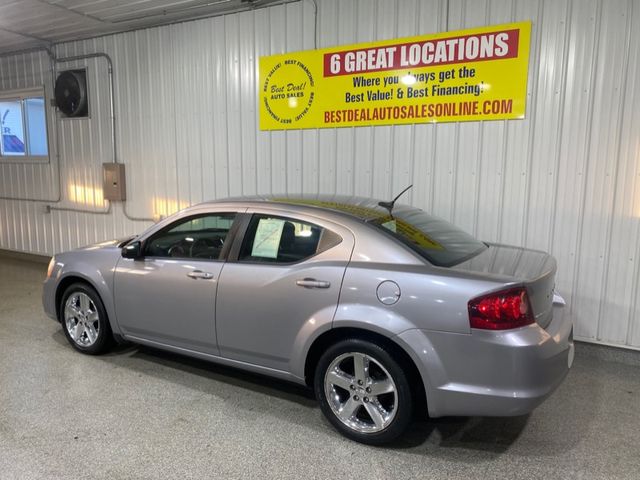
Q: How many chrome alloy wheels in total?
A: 2